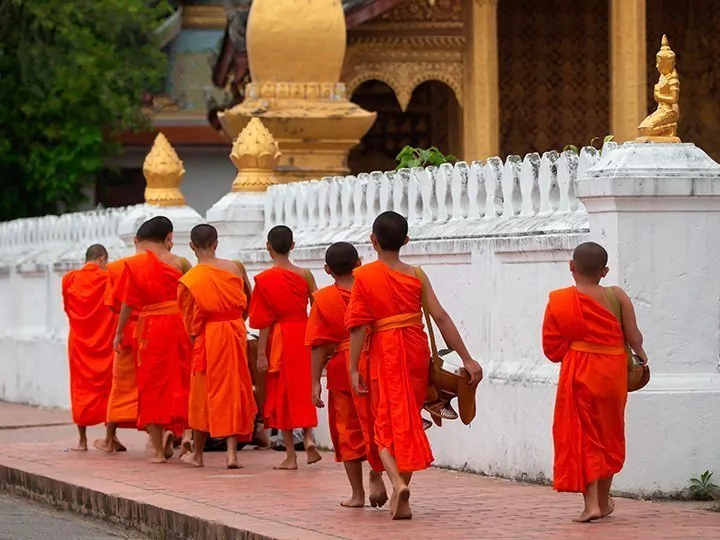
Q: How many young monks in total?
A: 8